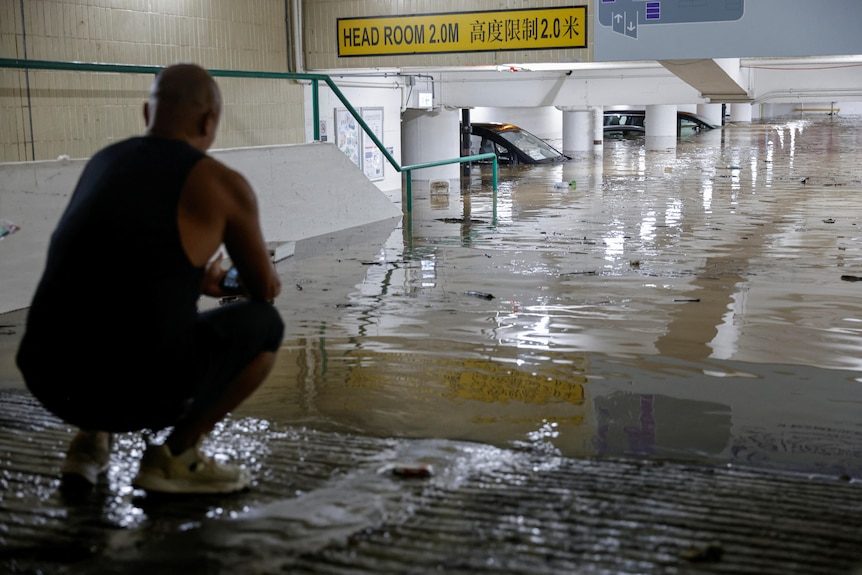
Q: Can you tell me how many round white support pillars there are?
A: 5